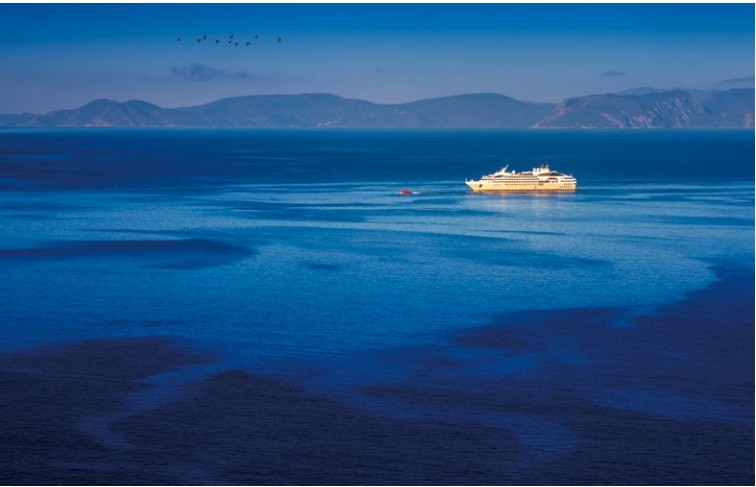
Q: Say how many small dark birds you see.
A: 10